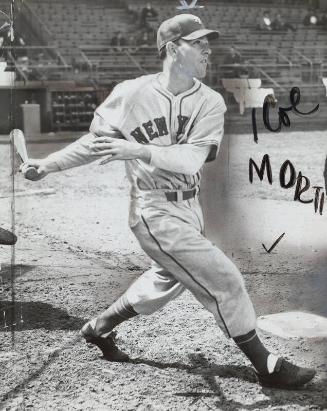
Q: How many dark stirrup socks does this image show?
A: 2